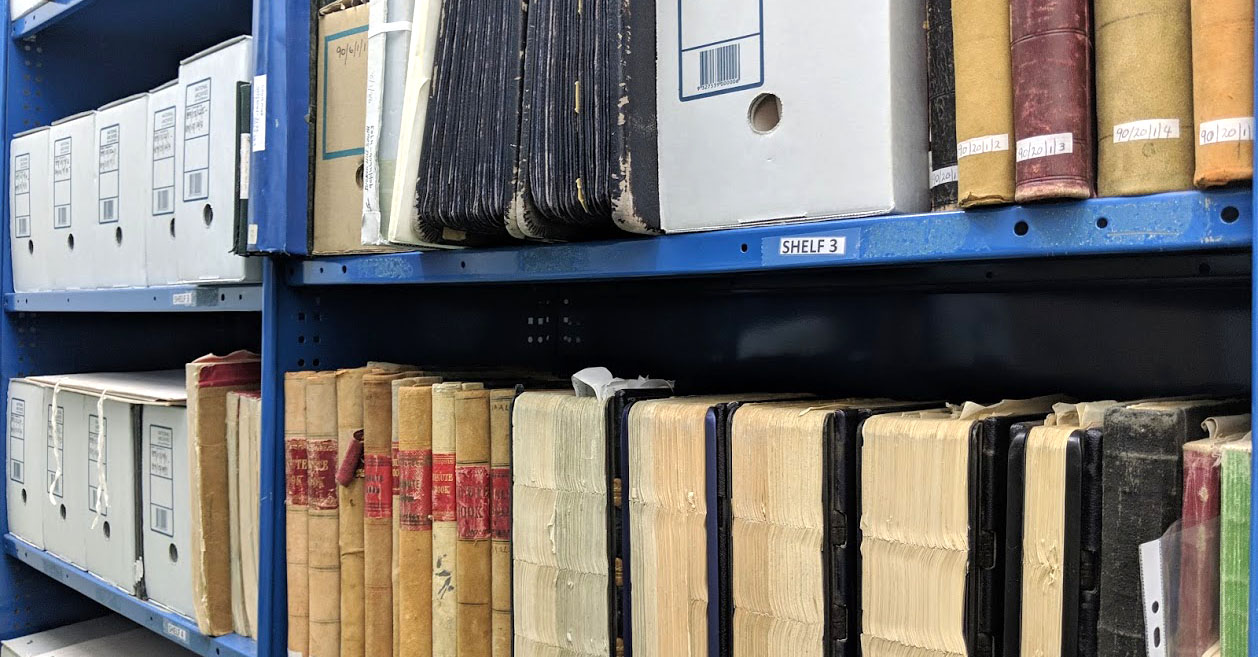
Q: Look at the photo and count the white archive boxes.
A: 10